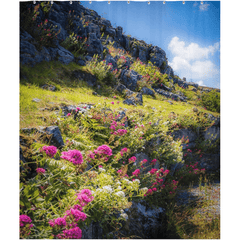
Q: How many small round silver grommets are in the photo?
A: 10